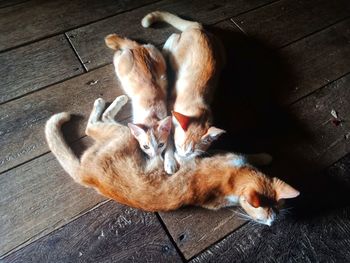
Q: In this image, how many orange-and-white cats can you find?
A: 3